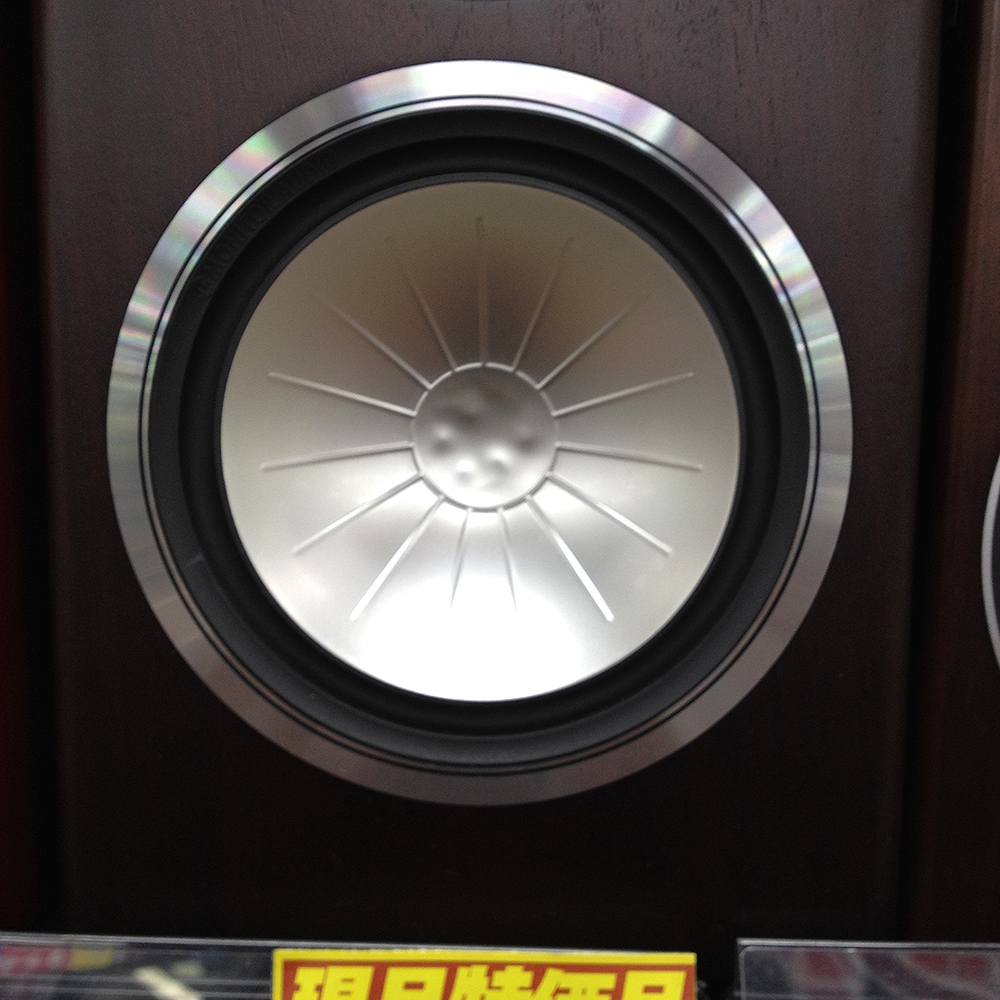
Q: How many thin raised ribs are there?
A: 15